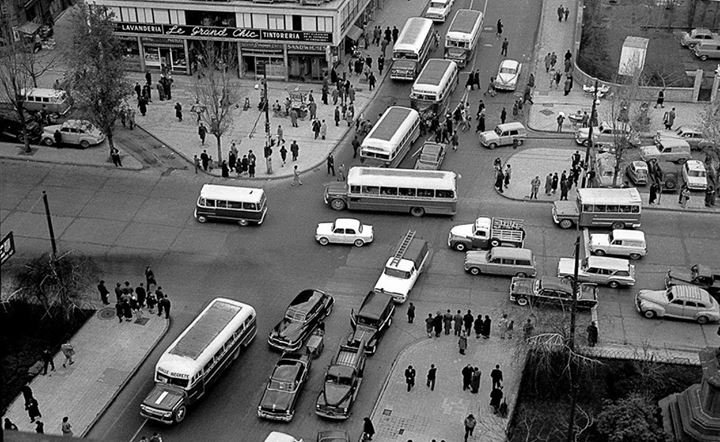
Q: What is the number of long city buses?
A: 6